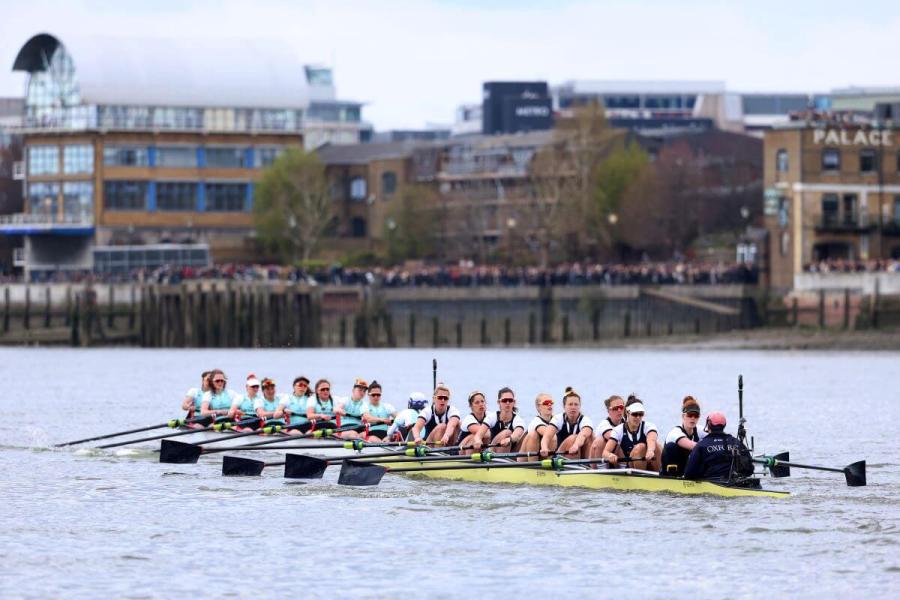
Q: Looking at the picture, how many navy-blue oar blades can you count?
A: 6